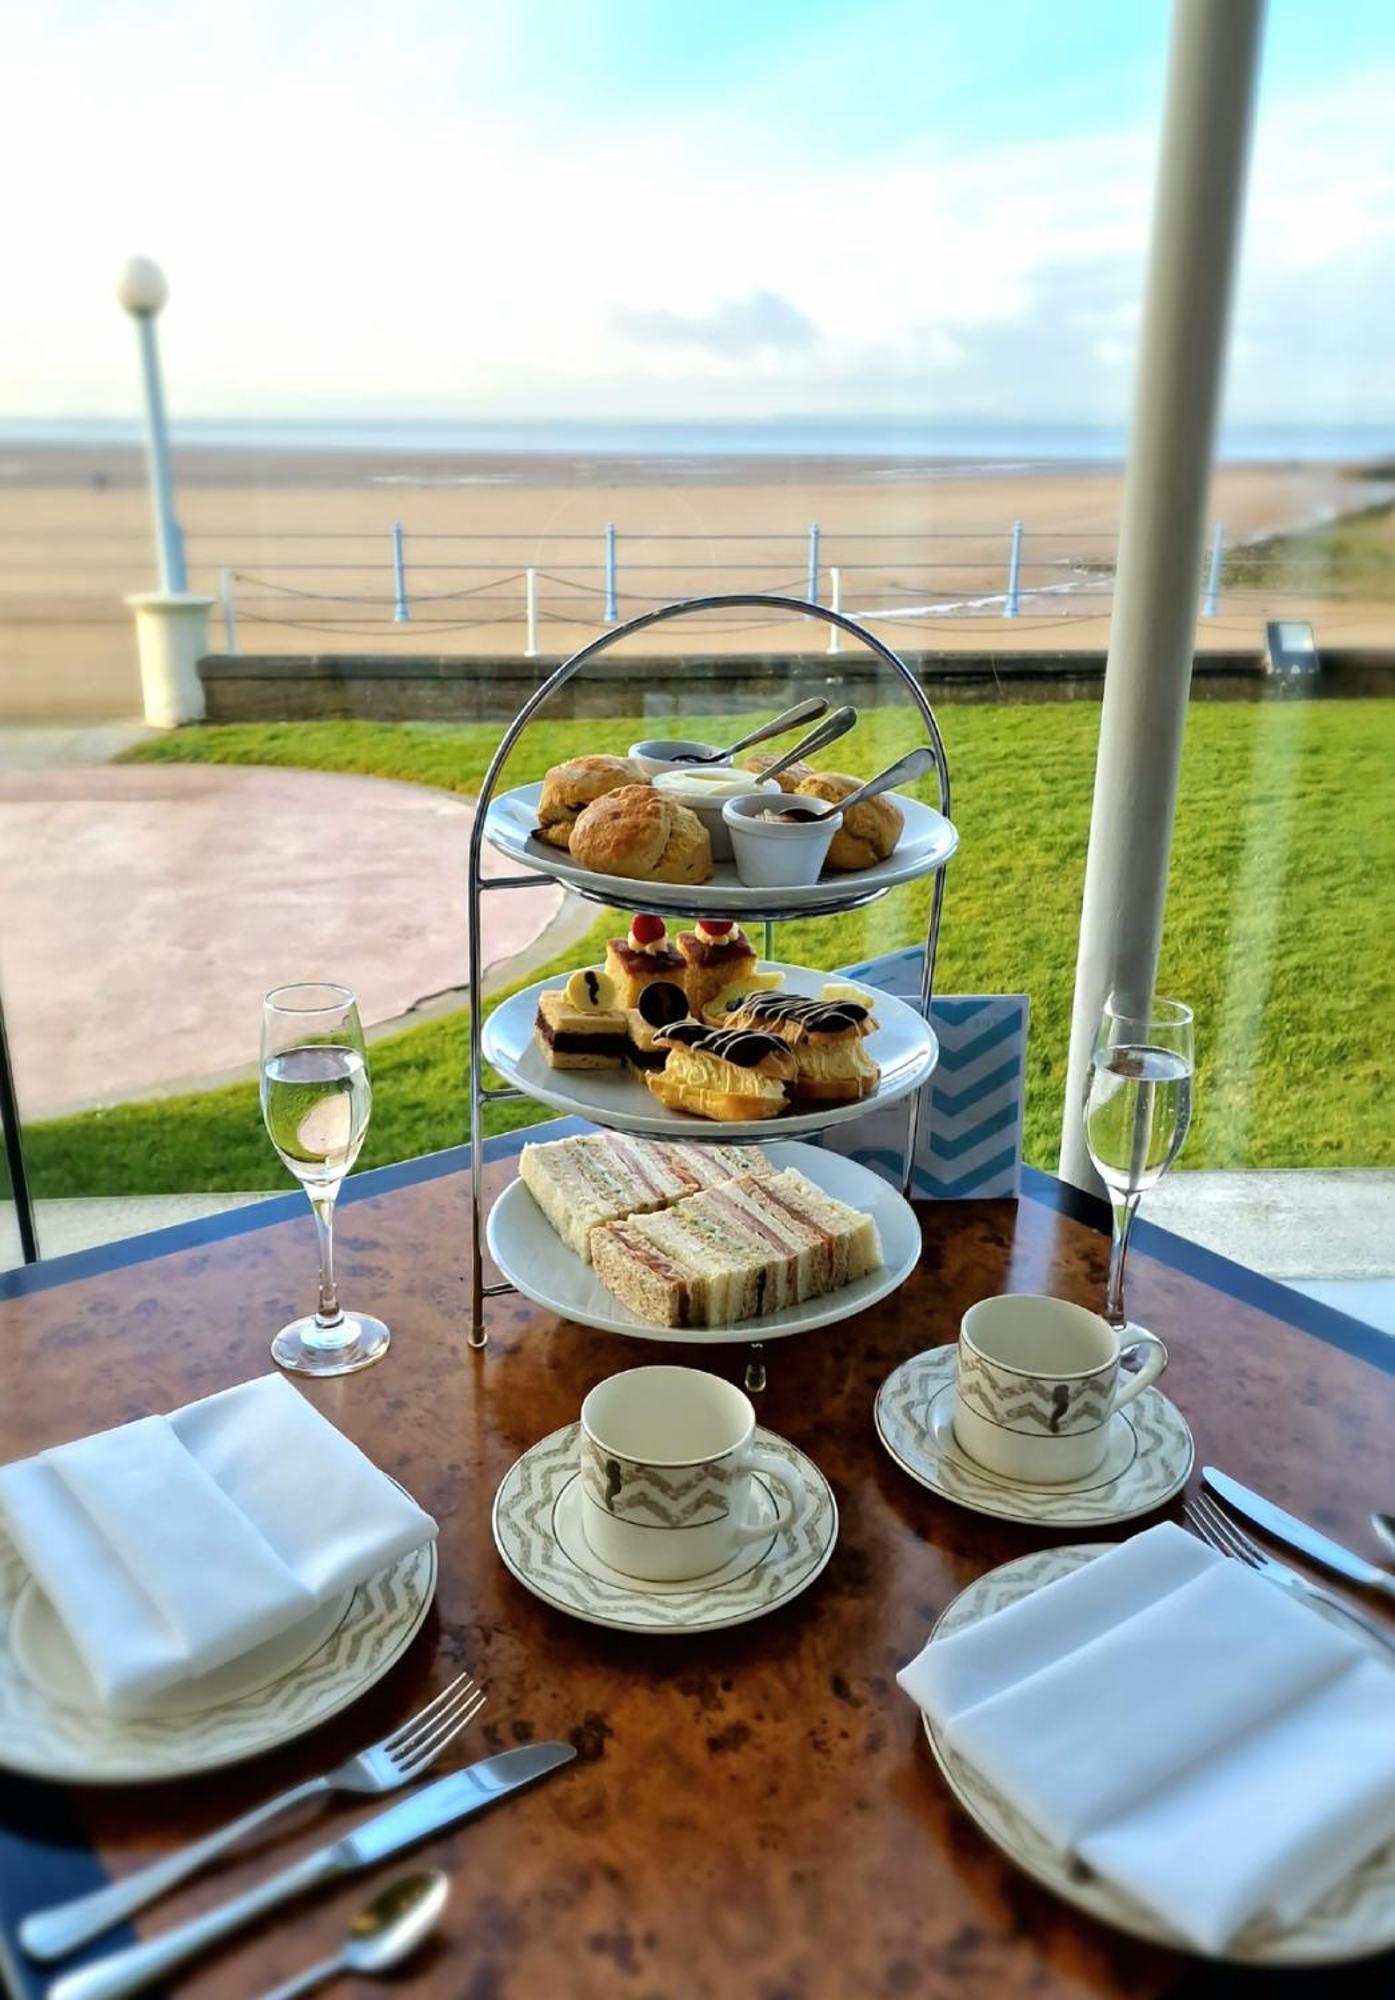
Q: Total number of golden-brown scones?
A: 4